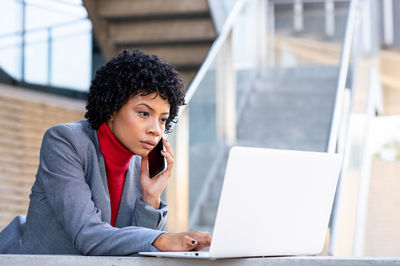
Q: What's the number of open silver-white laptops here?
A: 1